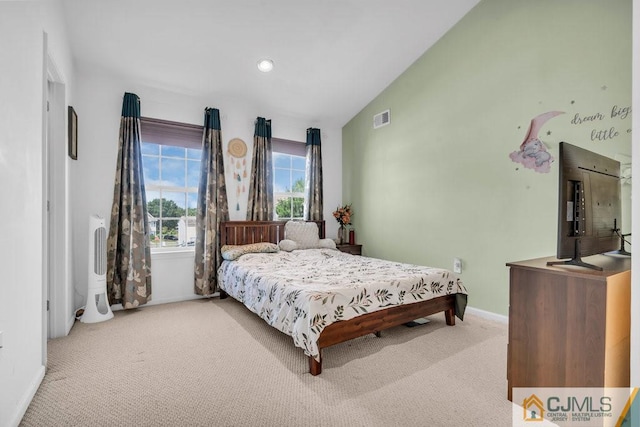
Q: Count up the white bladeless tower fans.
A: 1